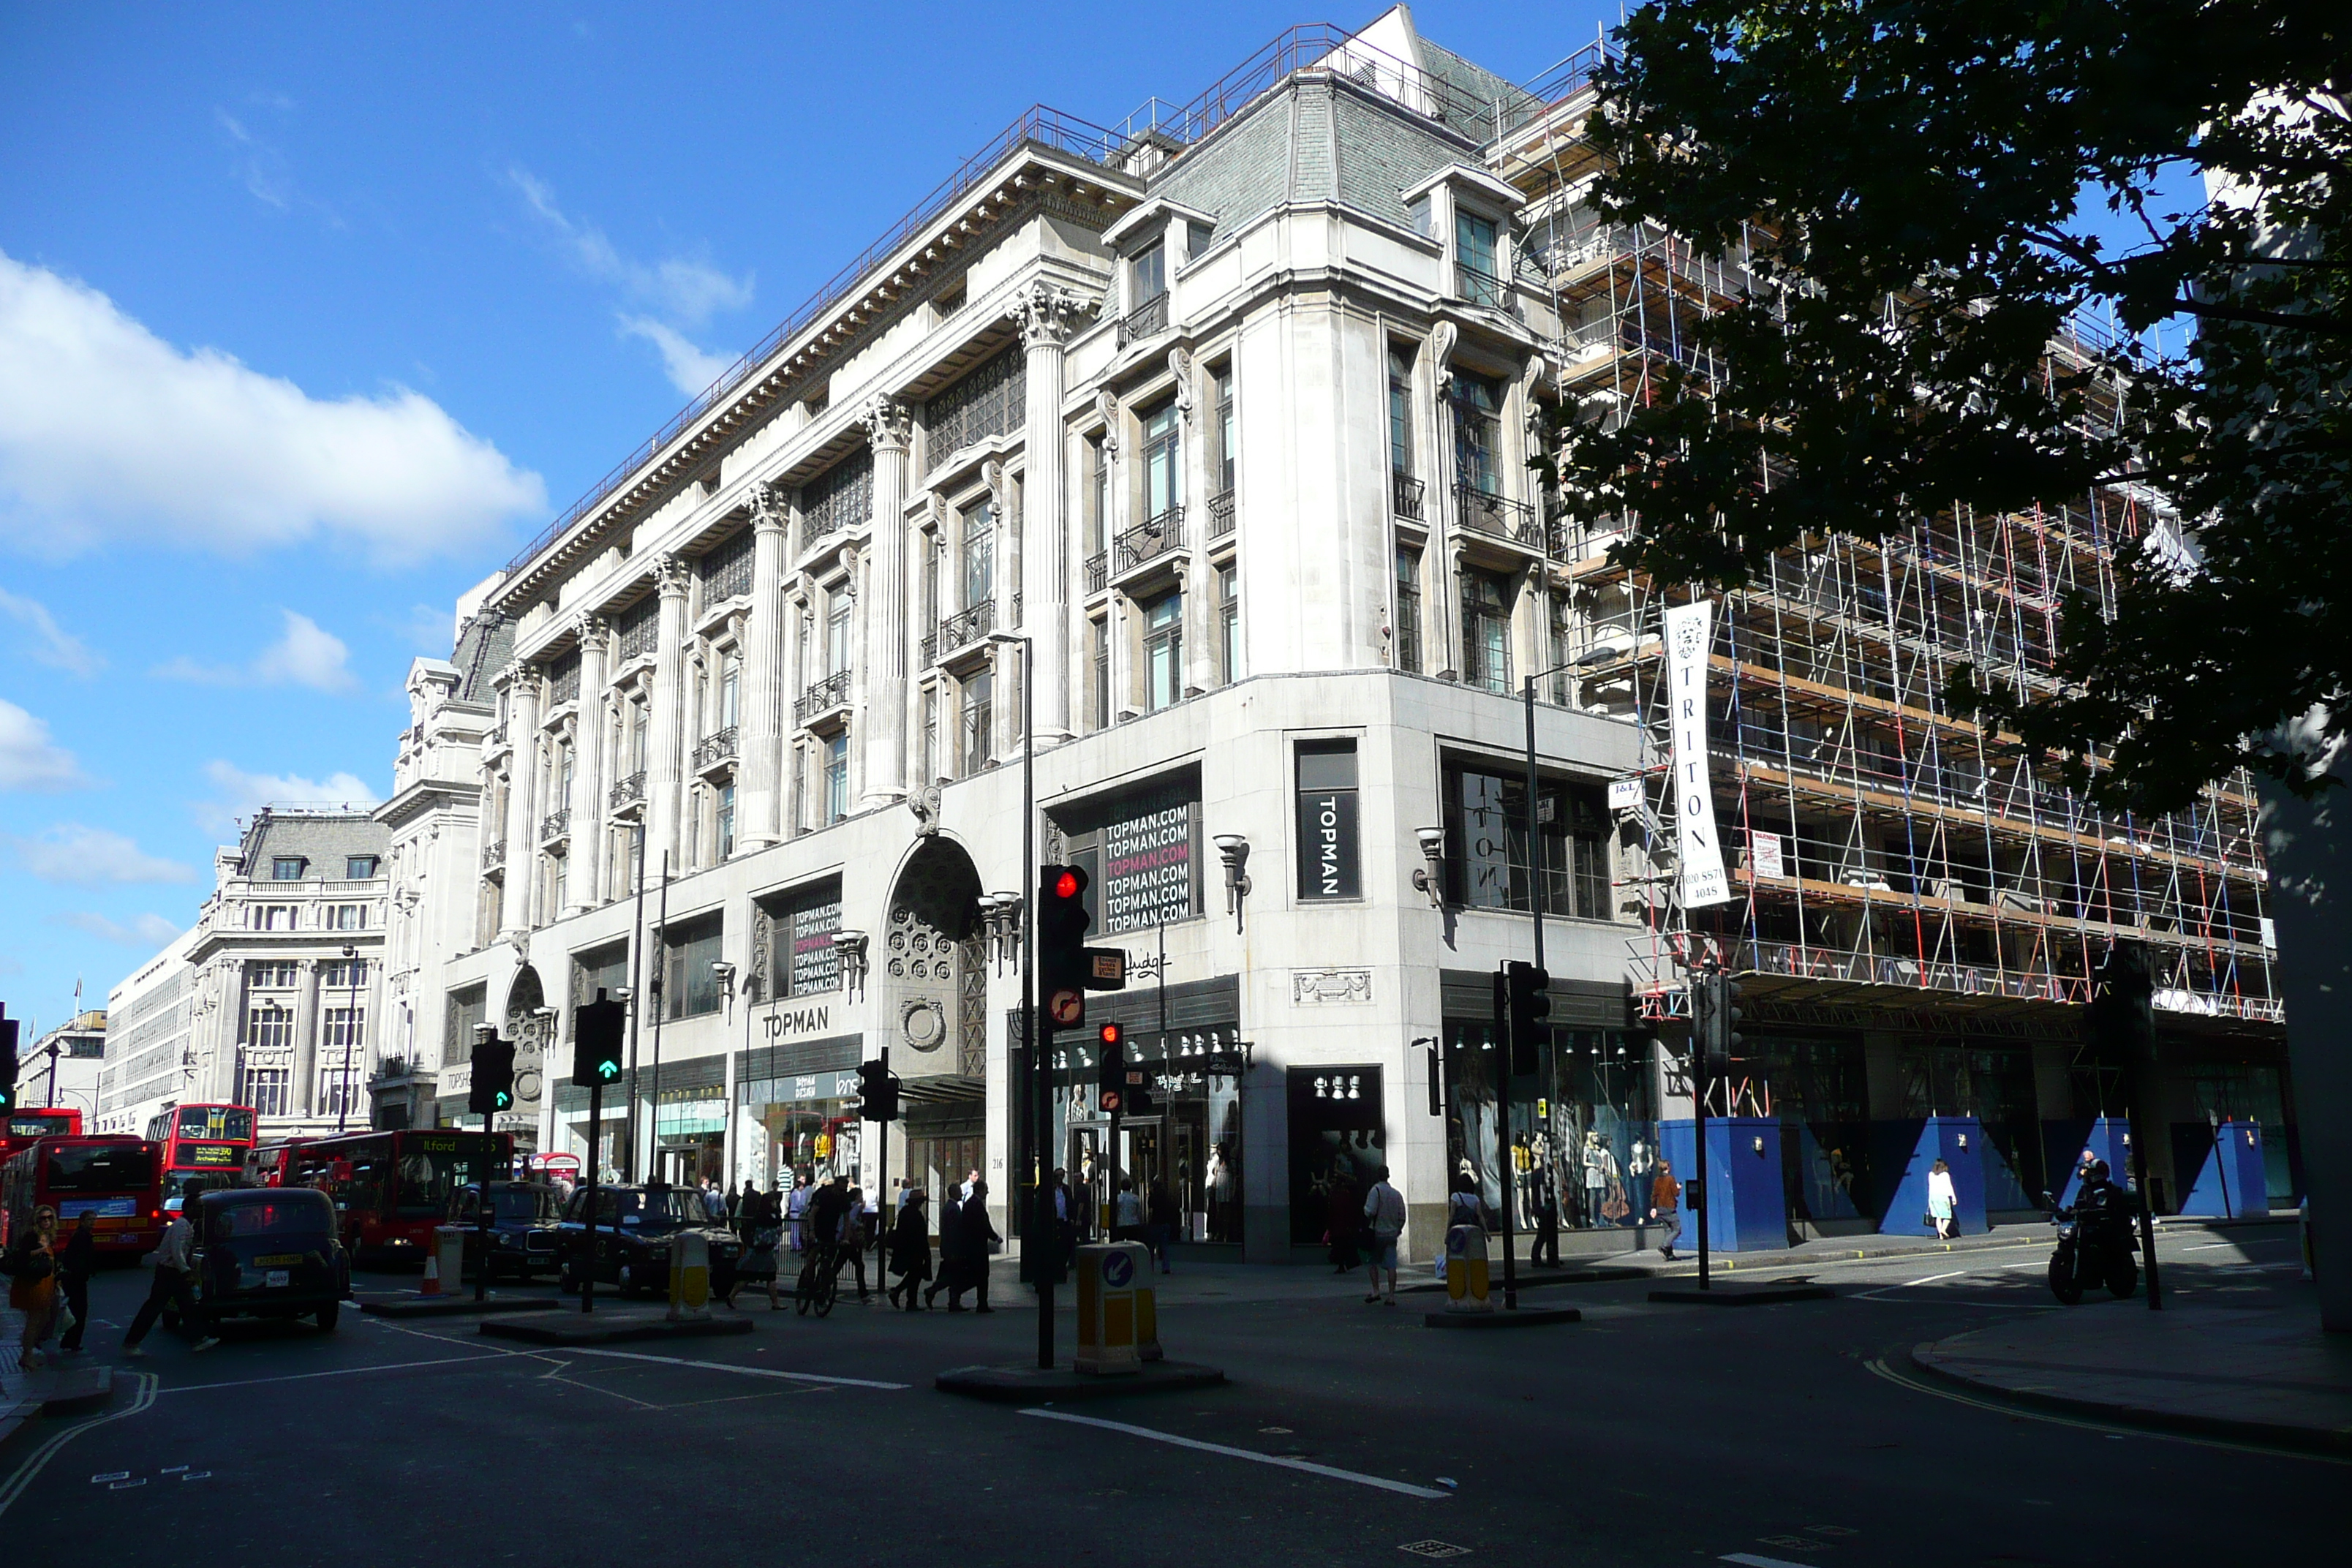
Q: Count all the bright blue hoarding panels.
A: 4